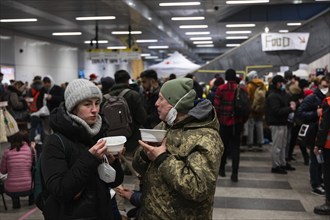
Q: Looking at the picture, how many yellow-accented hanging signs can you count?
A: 1